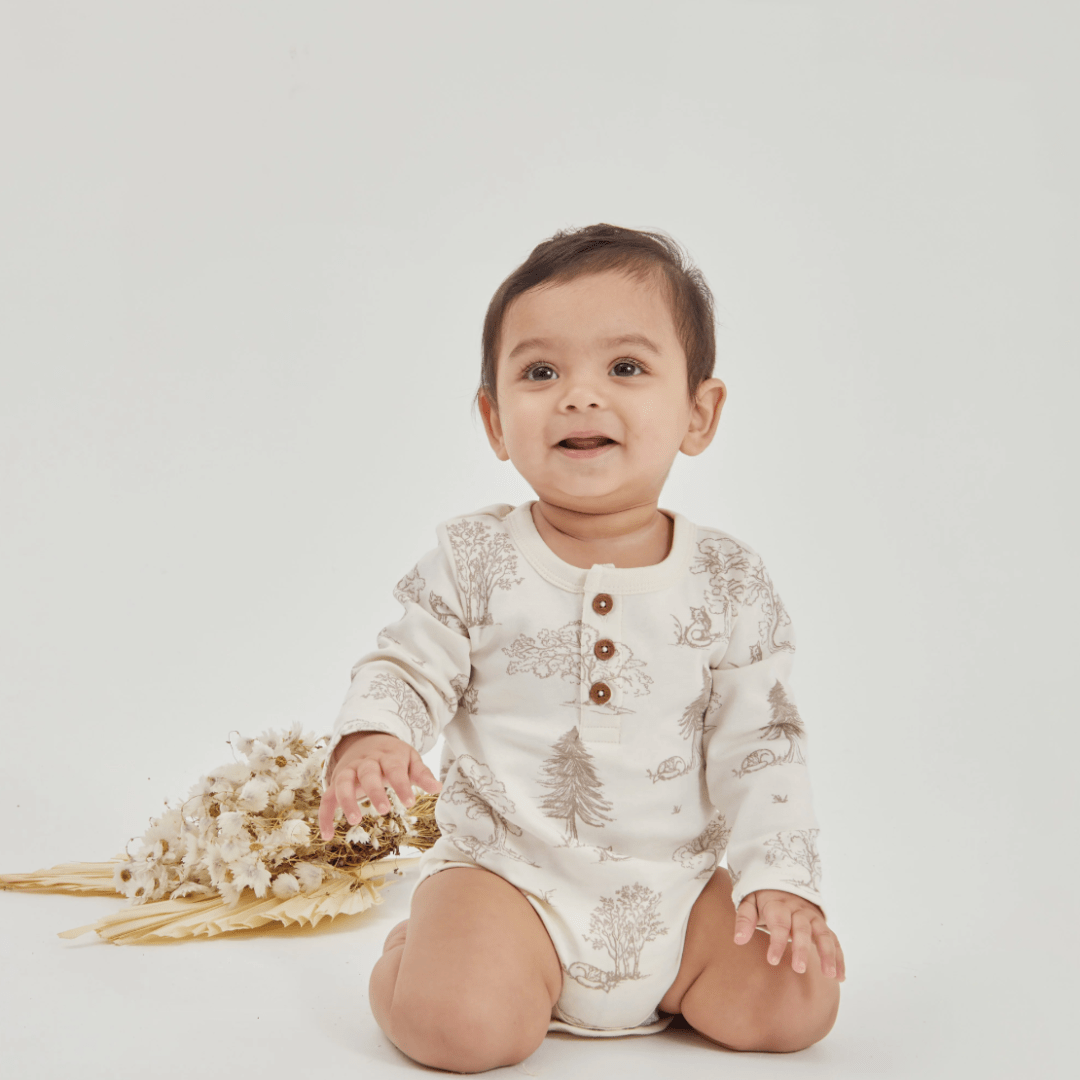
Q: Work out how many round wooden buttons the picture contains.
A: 3